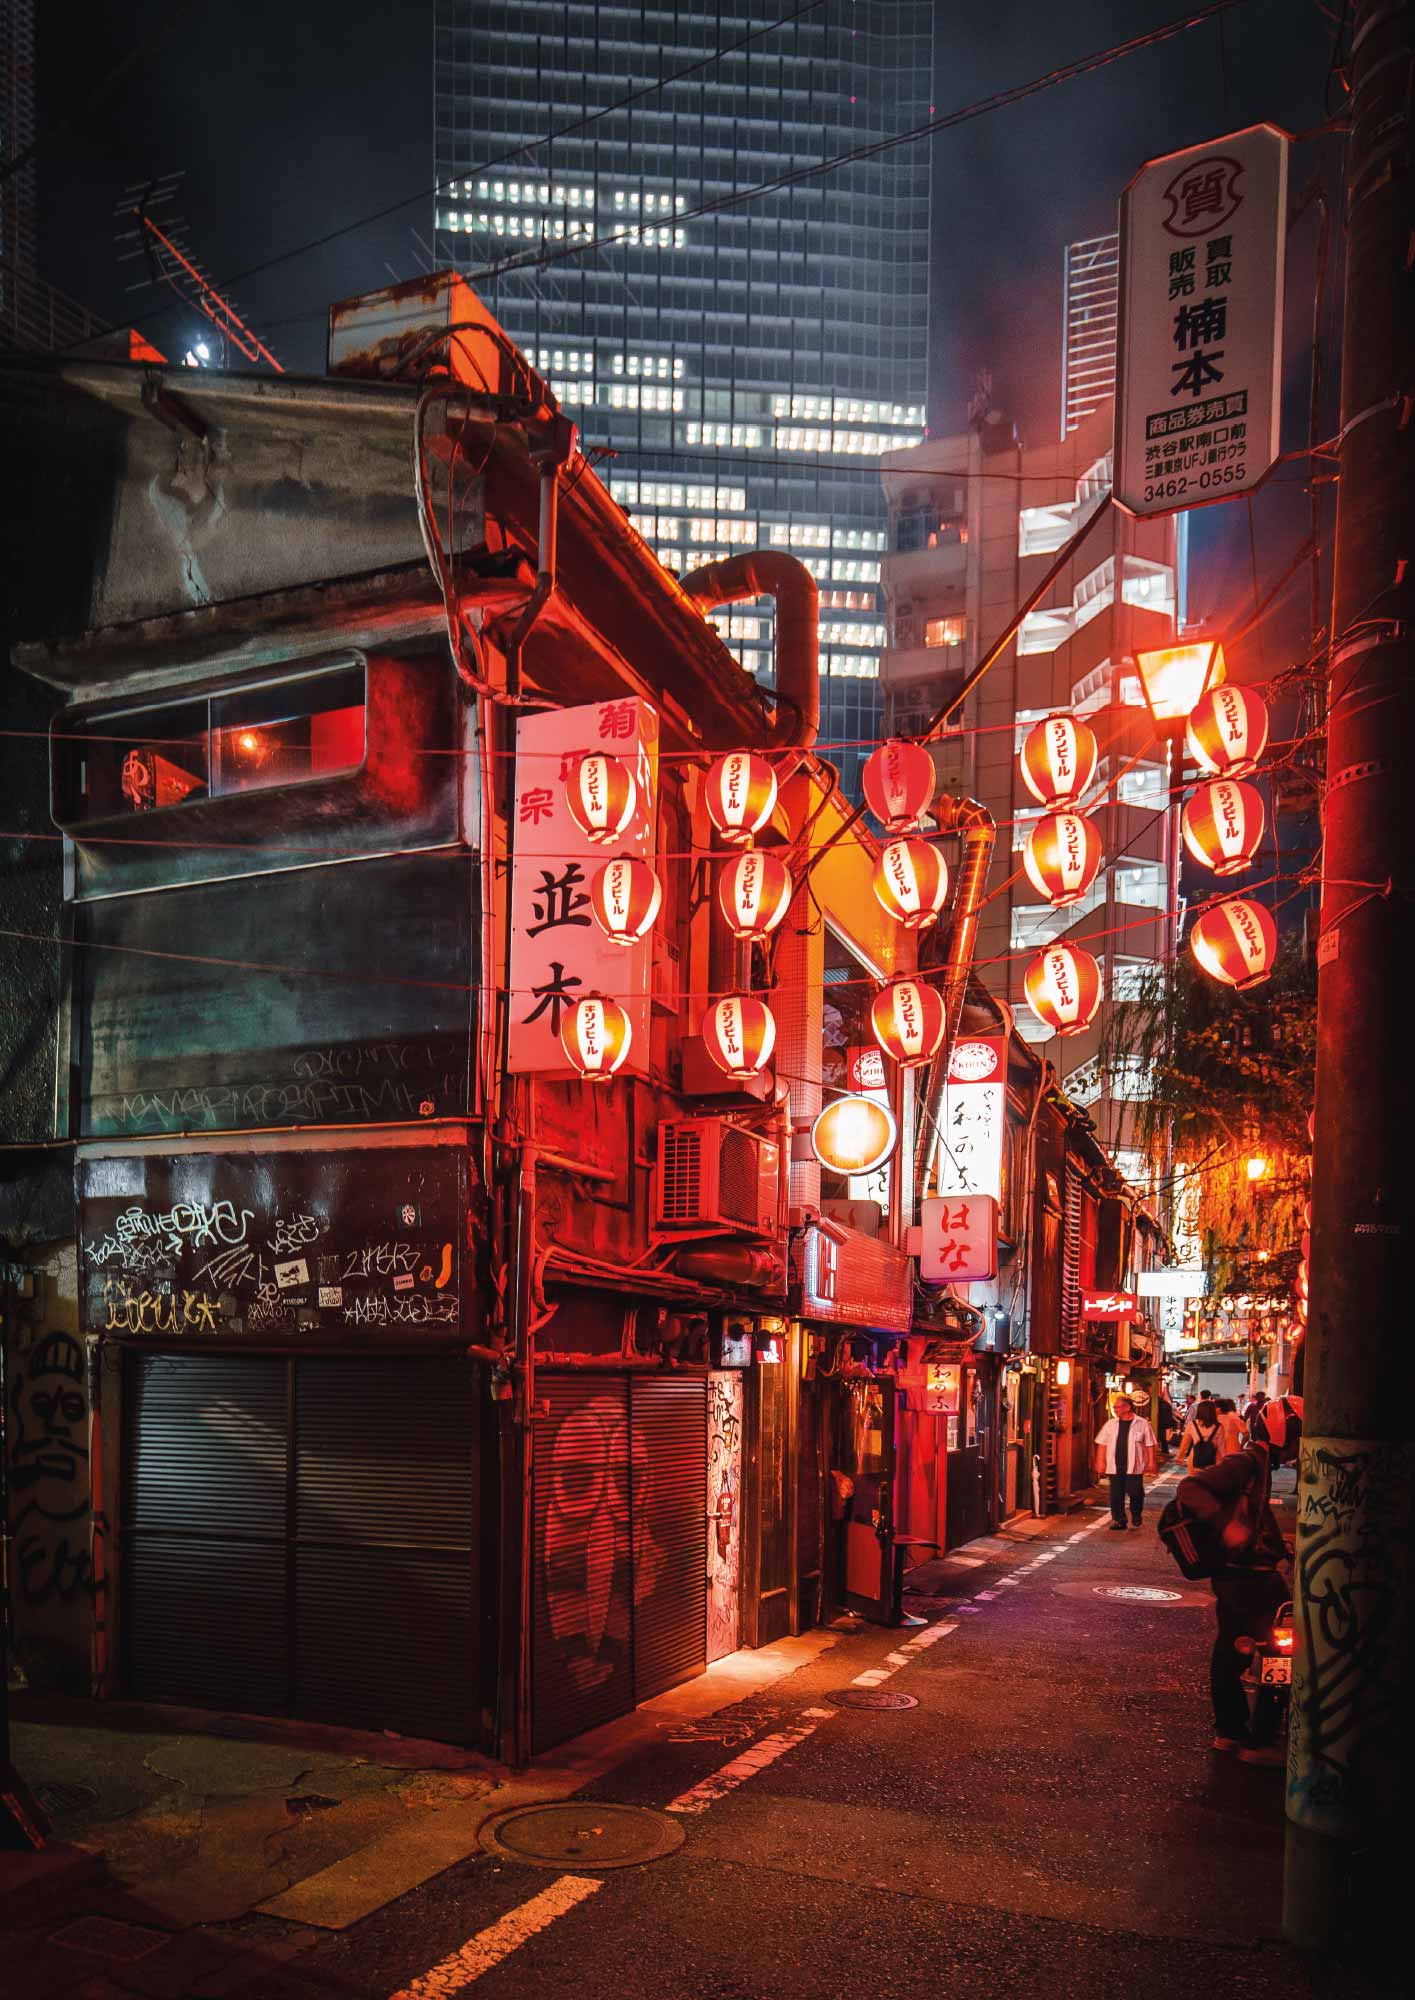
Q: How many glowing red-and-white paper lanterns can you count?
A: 15